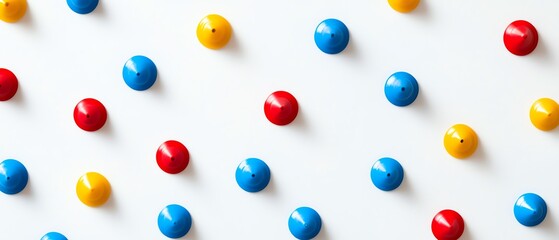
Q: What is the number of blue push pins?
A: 11